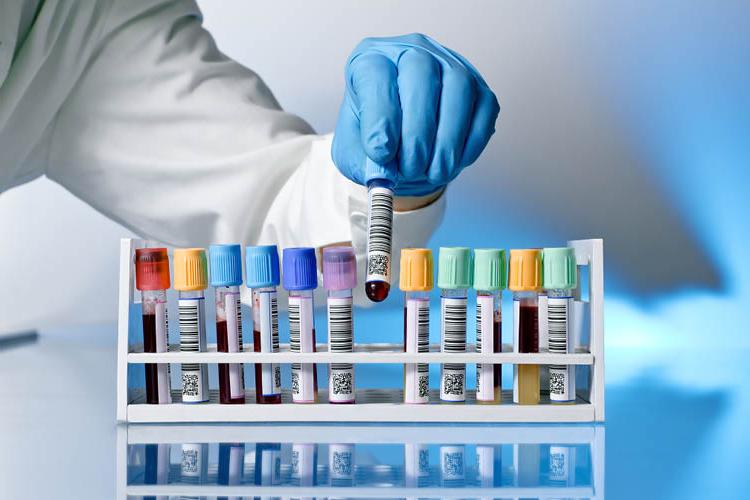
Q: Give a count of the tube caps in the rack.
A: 11